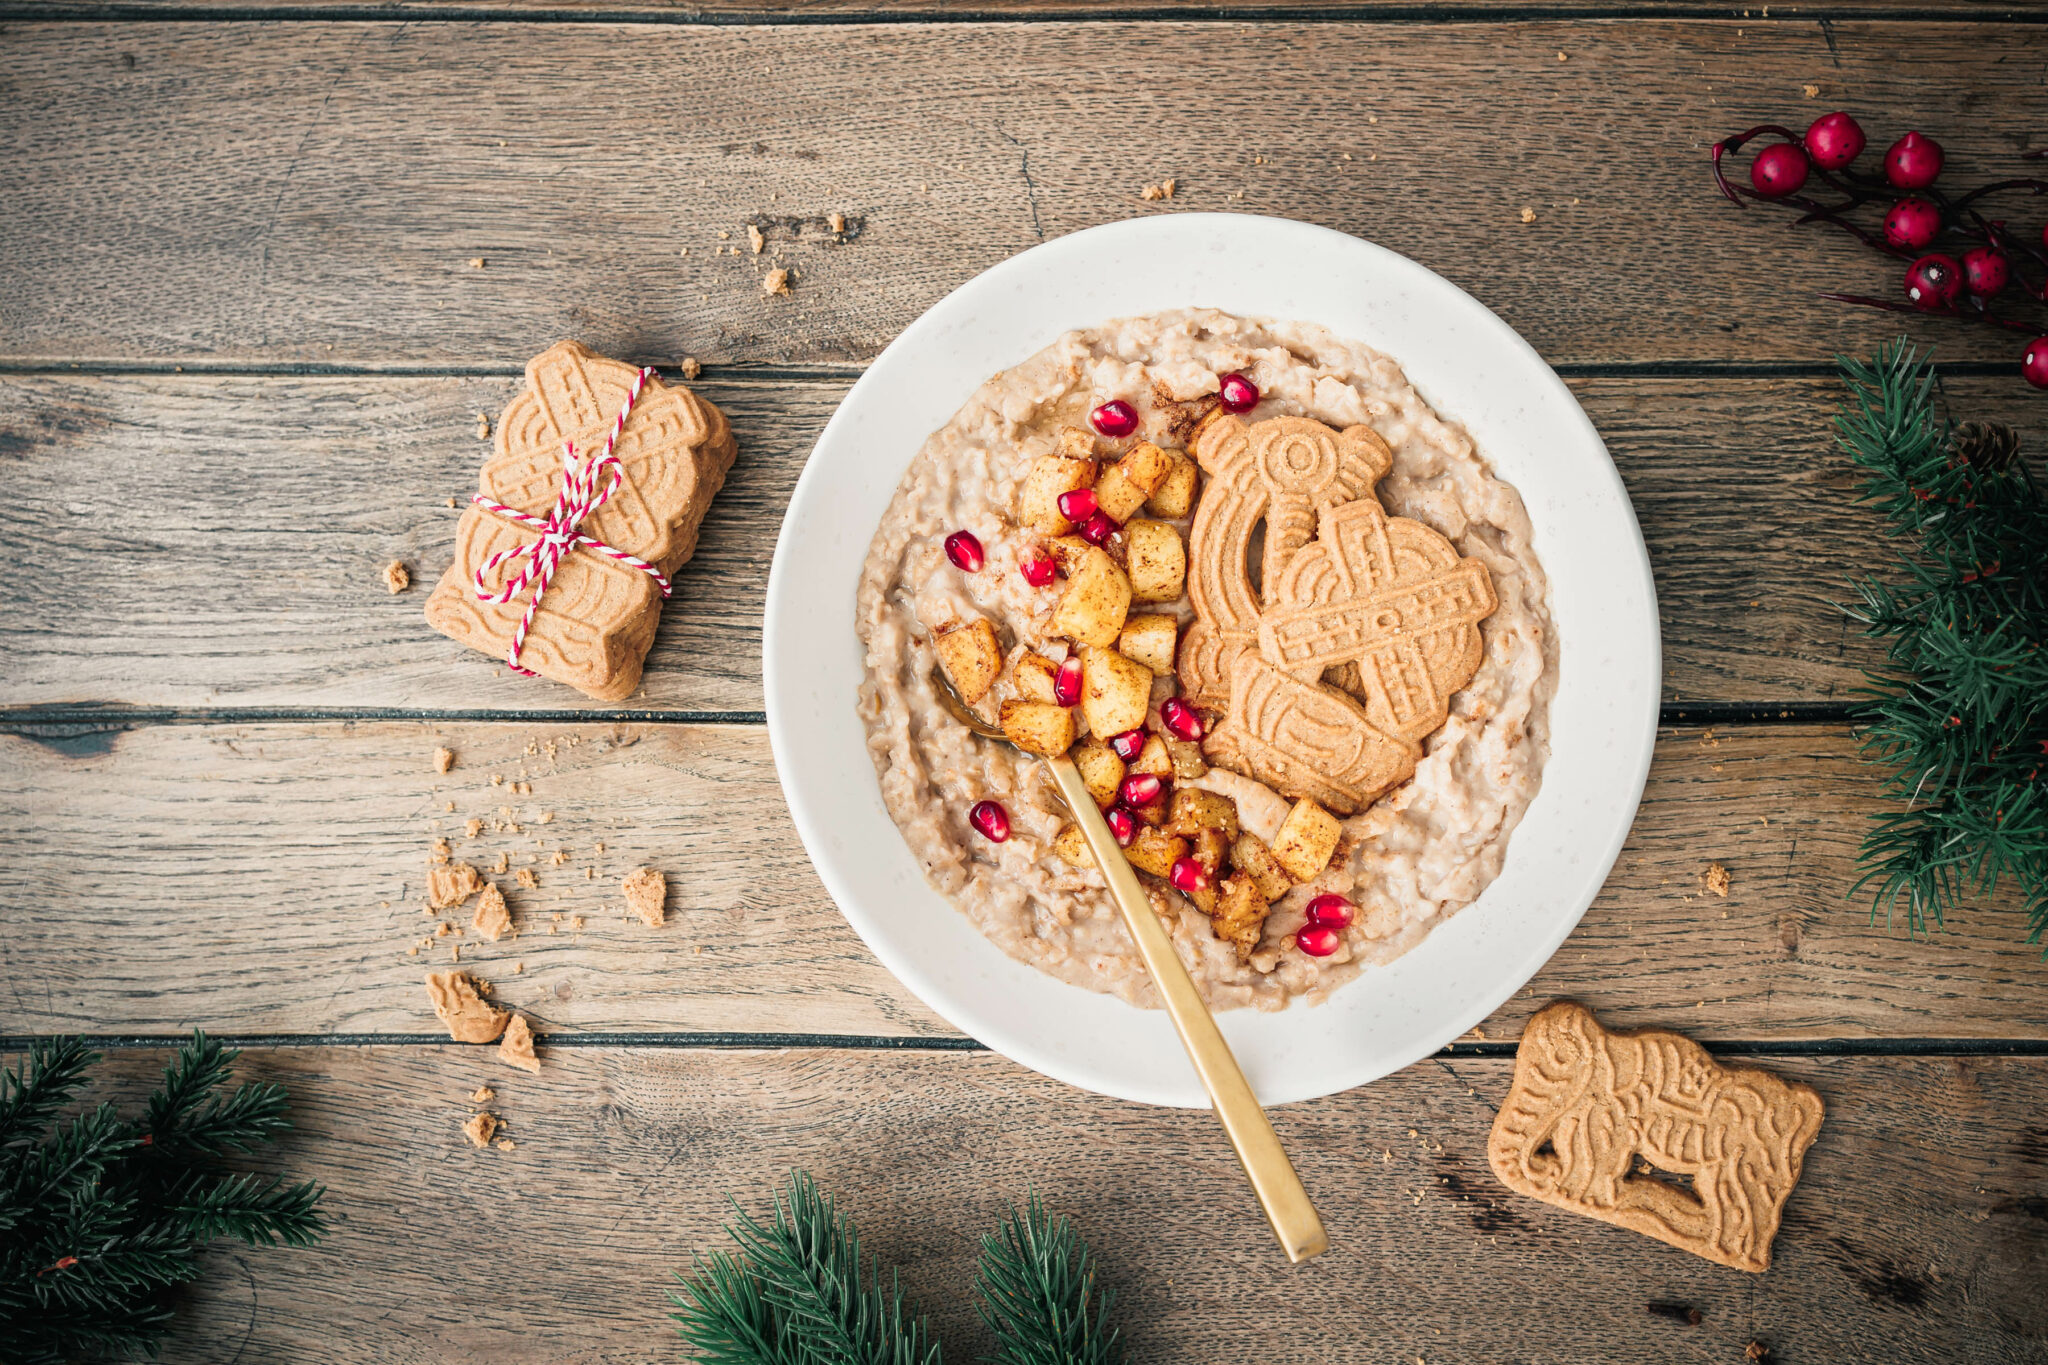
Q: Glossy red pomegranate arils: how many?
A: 15